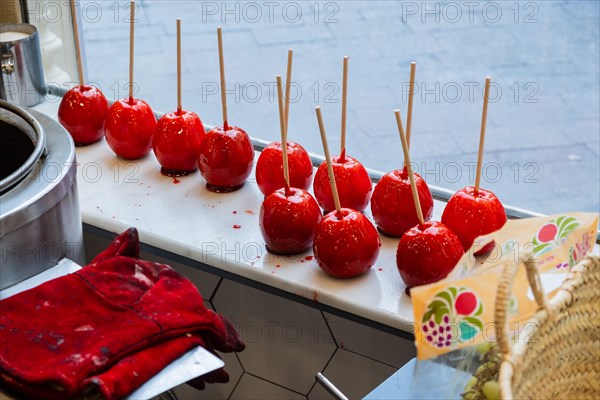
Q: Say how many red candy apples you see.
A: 11